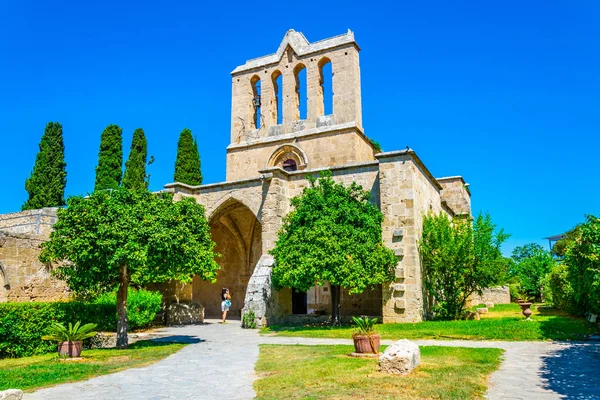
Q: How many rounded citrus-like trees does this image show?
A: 2